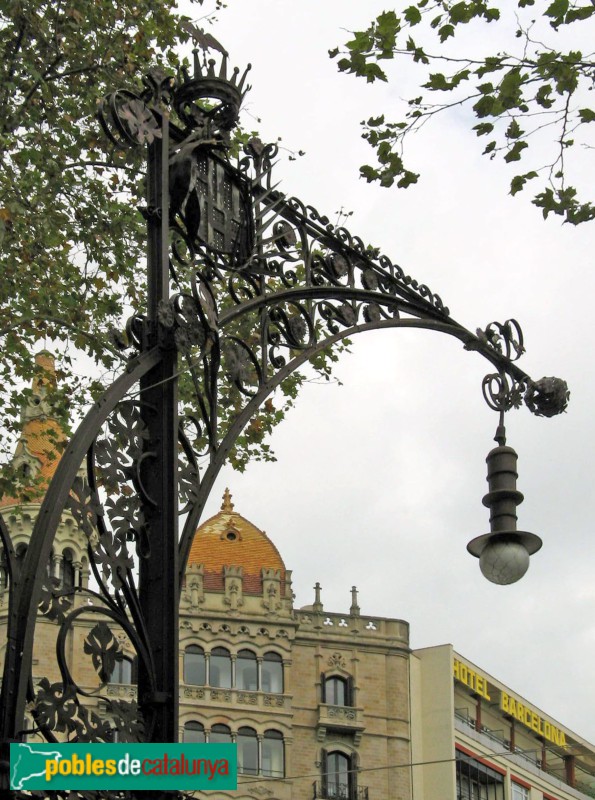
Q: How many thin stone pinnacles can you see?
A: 2